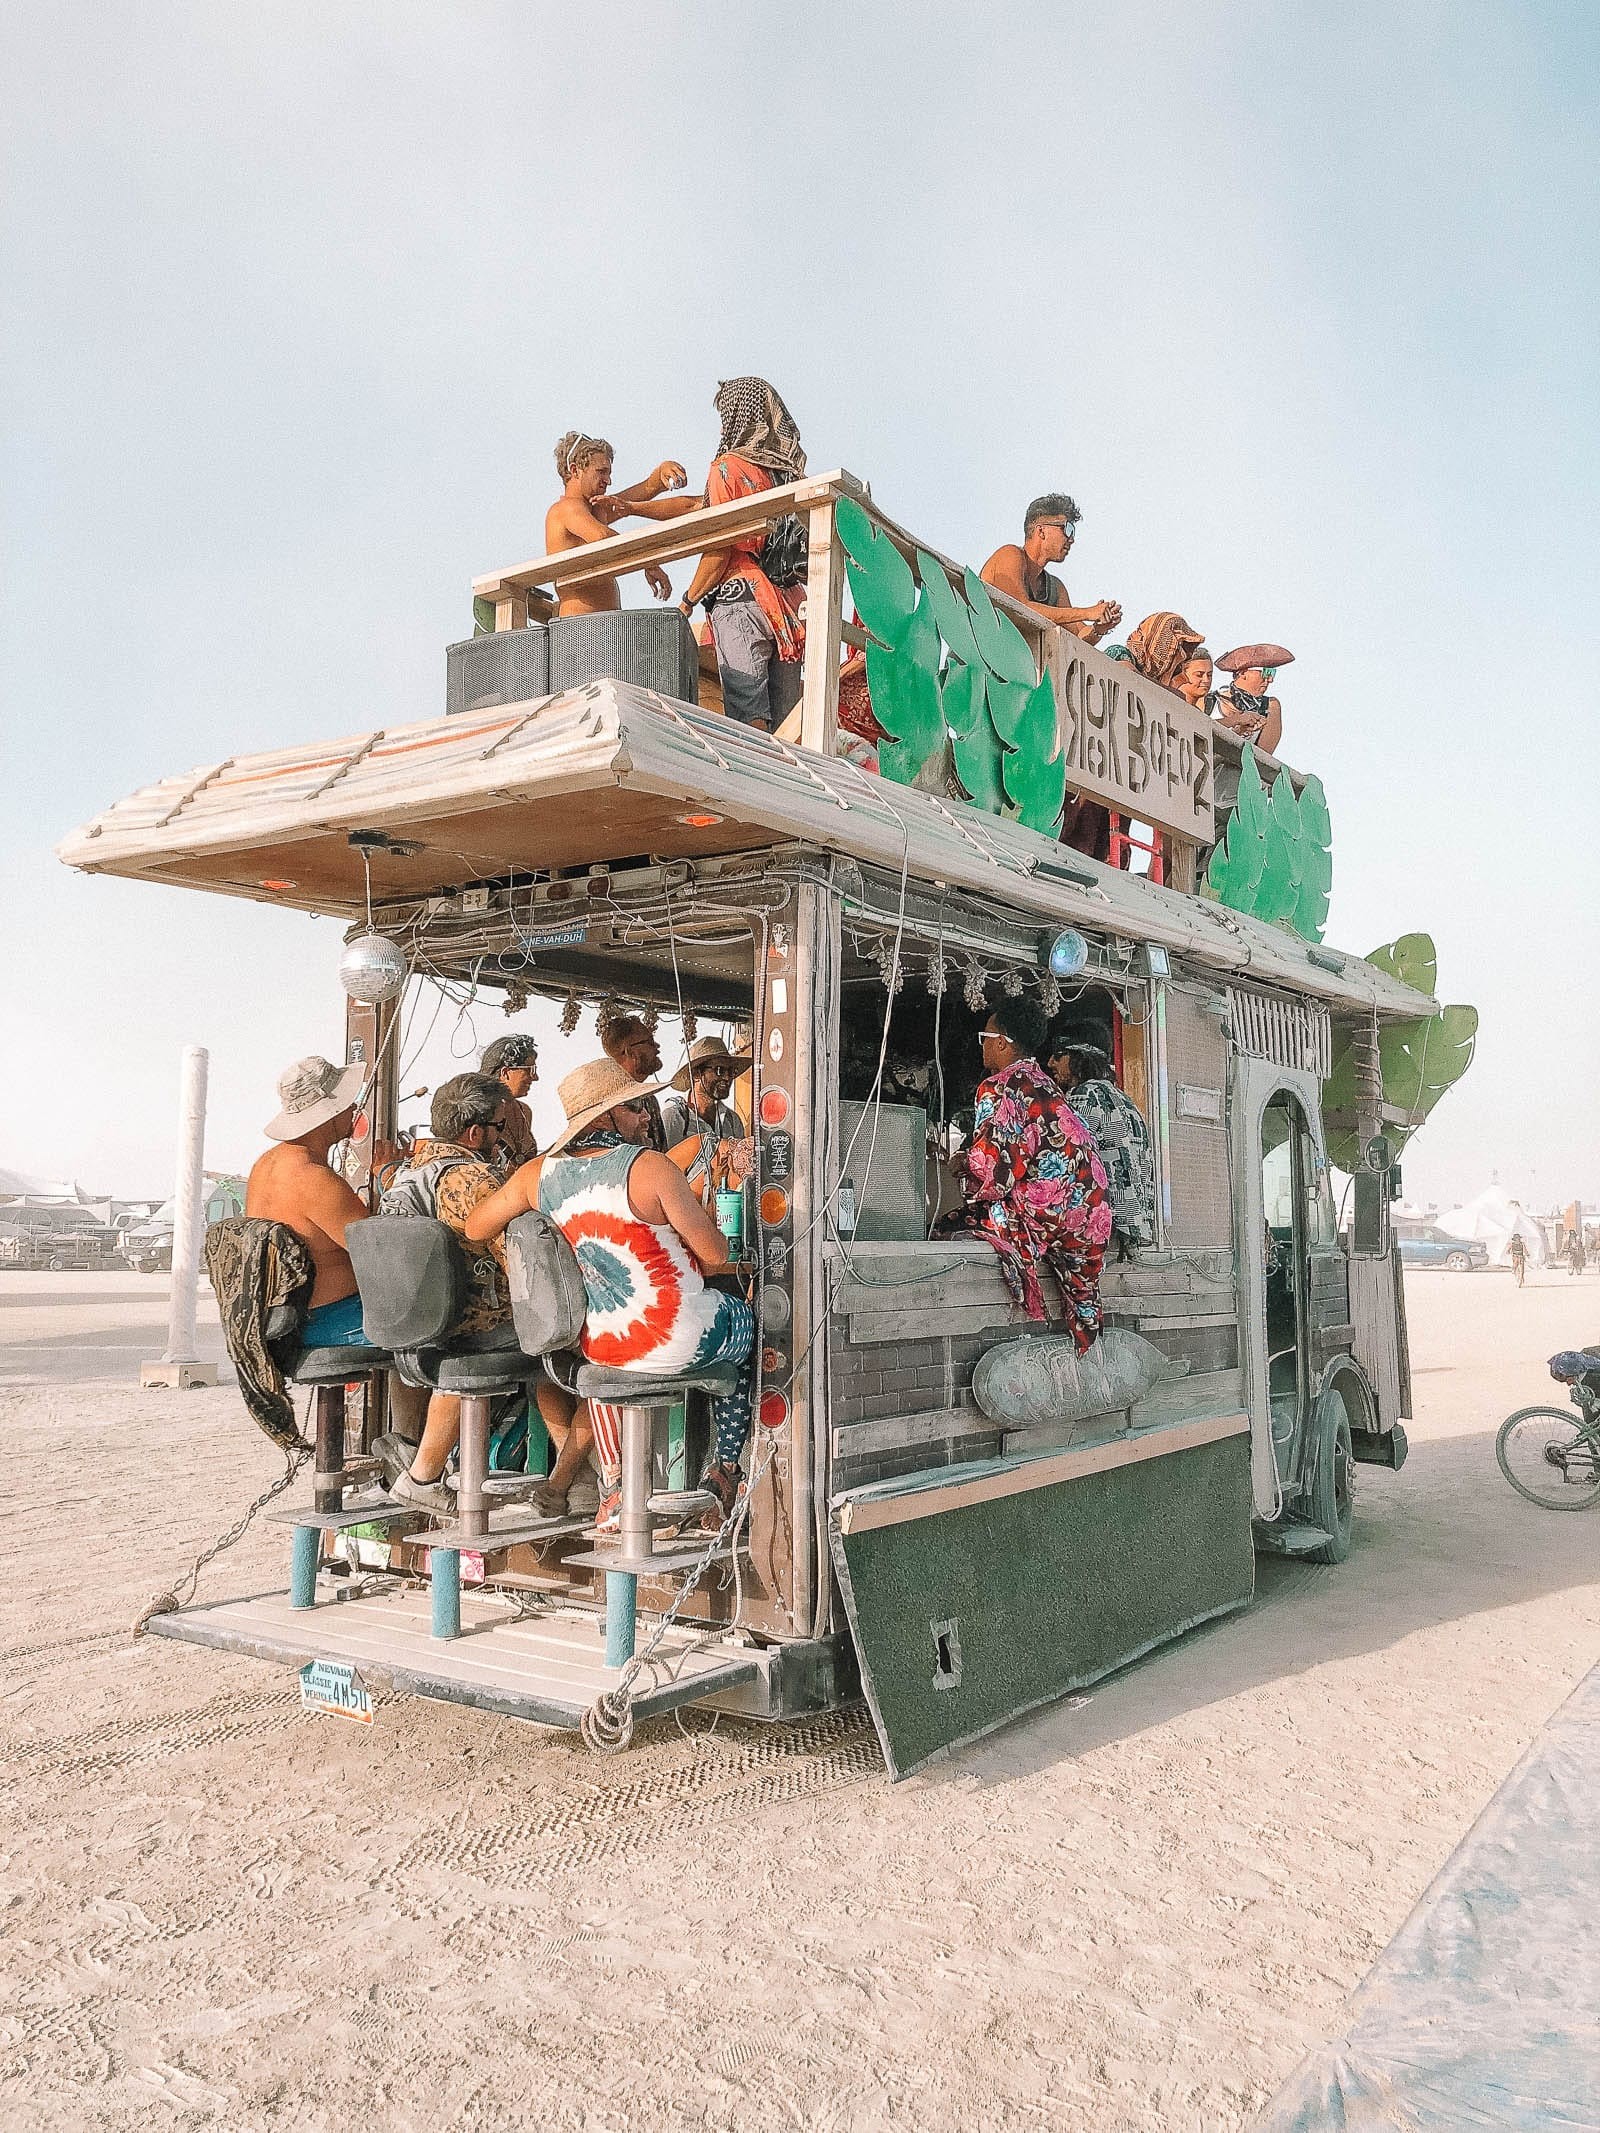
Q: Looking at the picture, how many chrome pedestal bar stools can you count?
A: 3